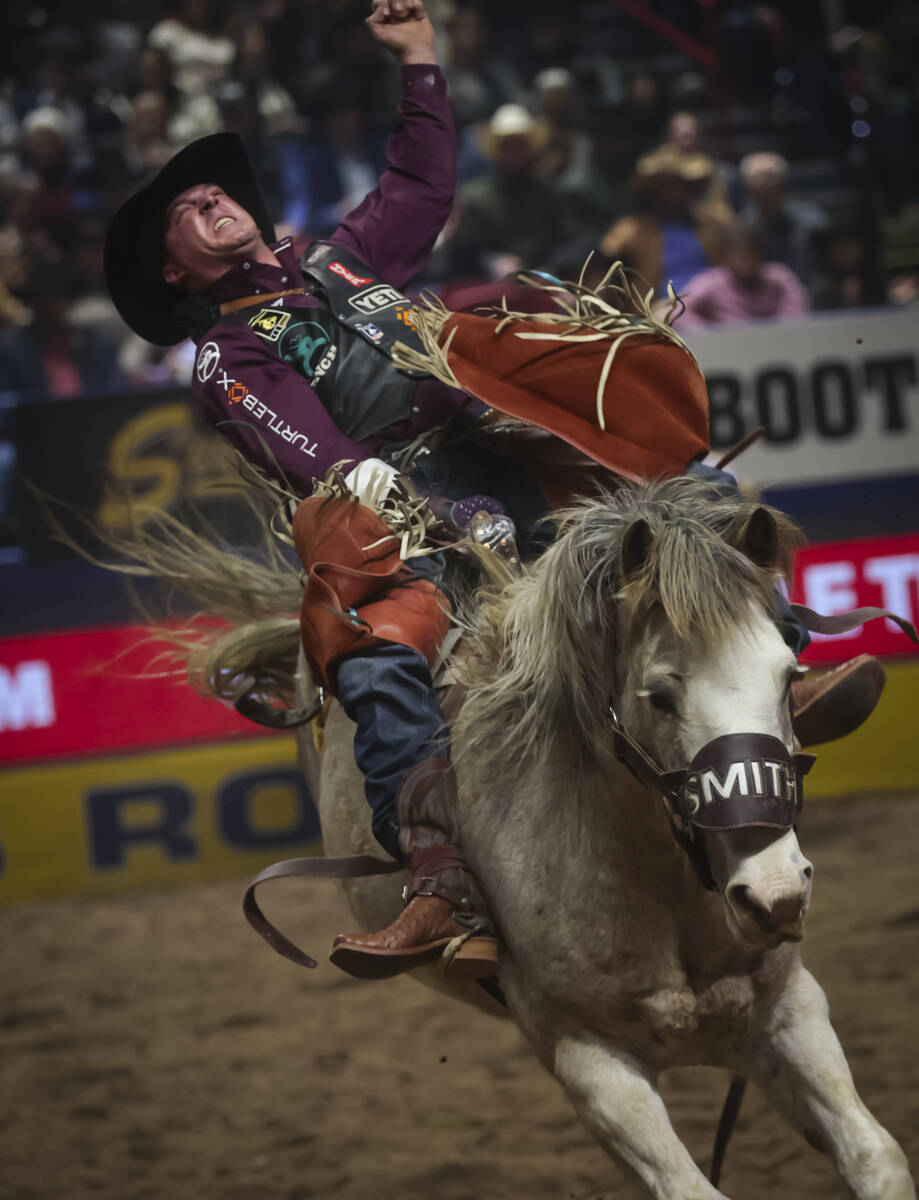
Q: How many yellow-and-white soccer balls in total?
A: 0